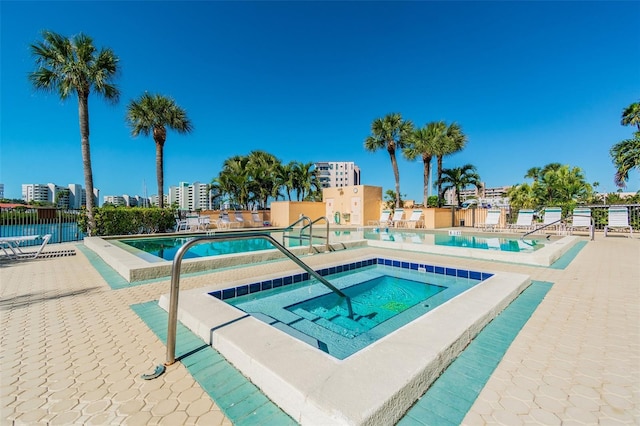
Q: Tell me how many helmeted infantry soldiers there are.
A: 0